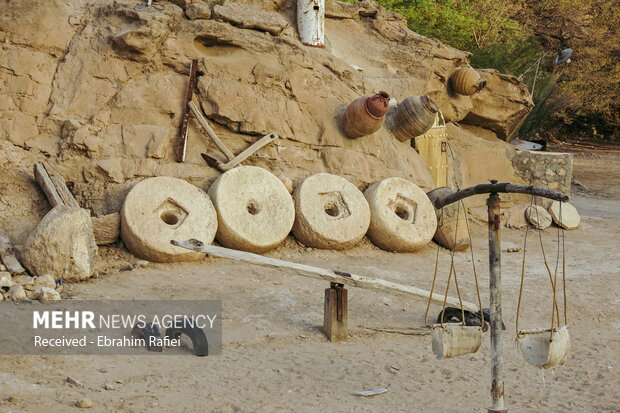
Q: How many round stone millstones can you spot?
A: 4